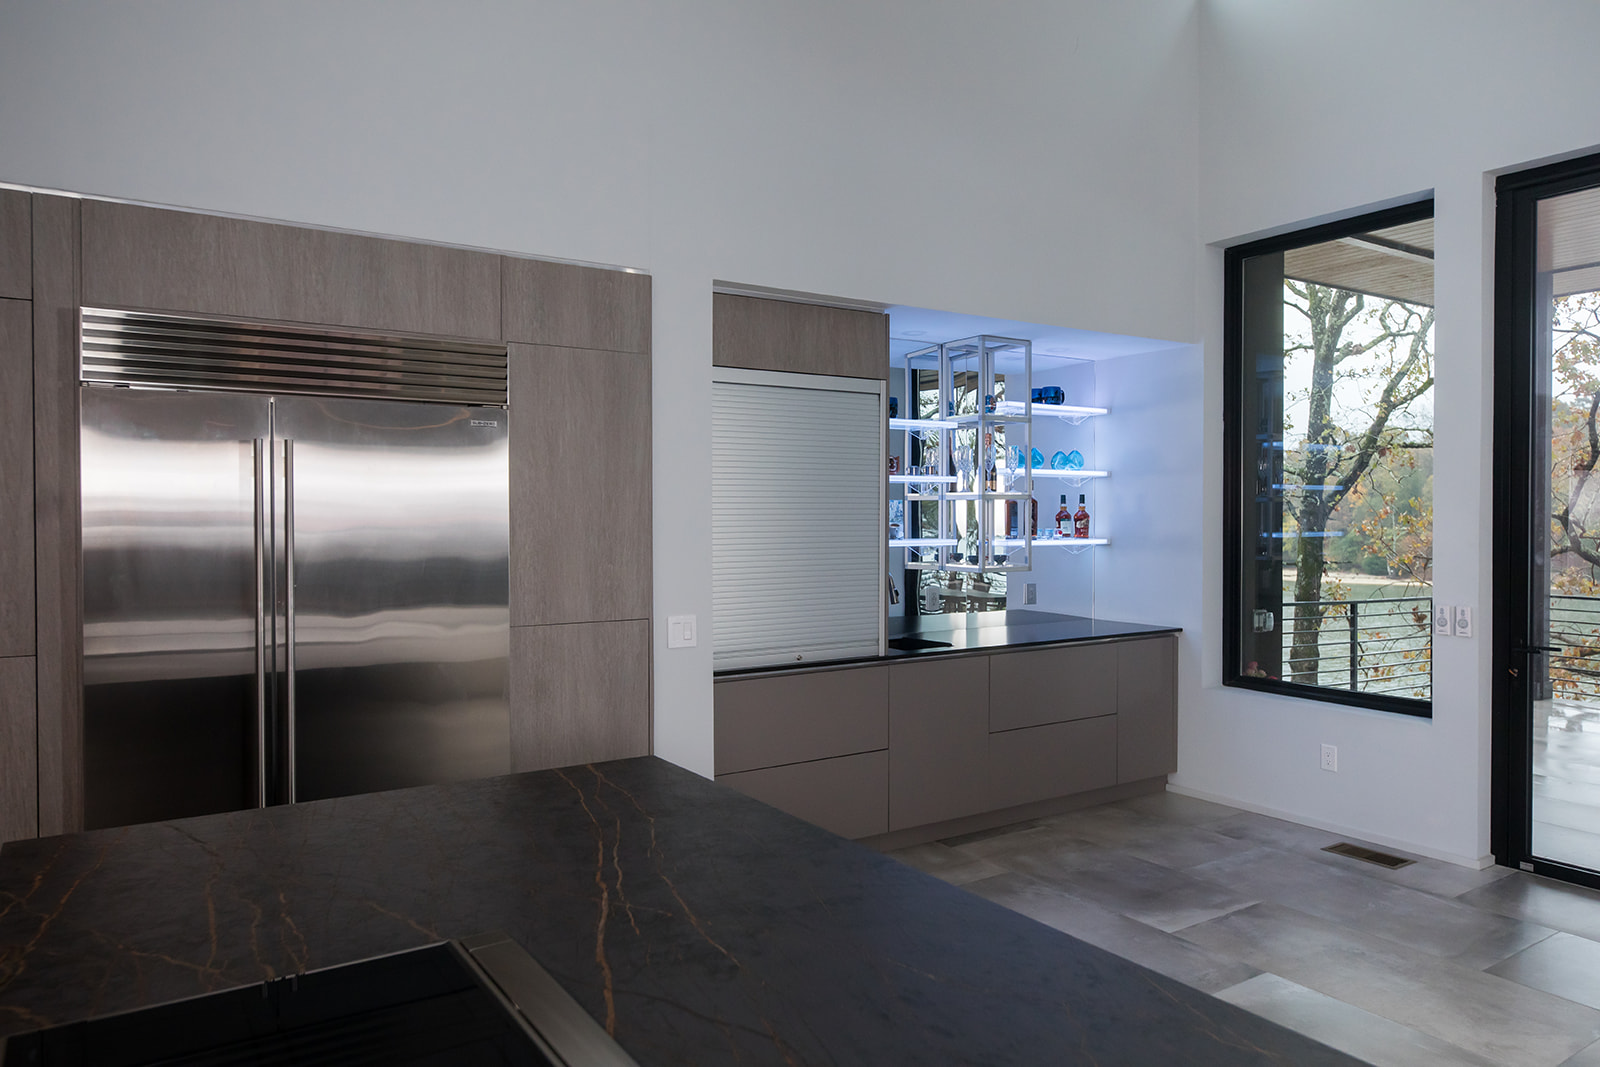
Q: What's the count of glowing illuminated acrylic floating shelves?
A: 6